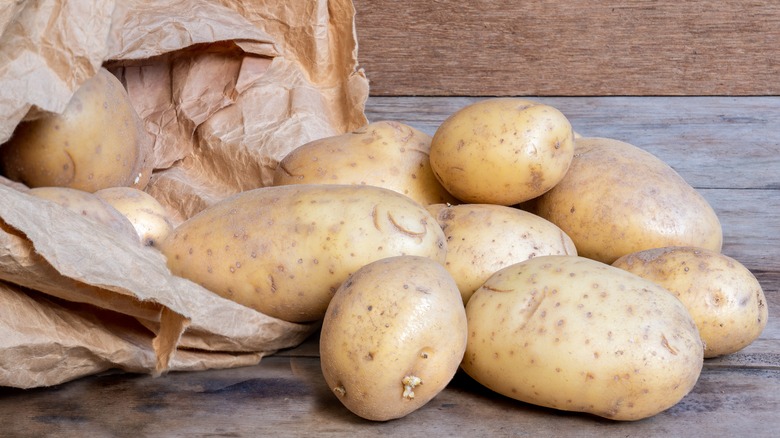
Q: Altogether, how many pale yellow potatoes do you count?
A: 11